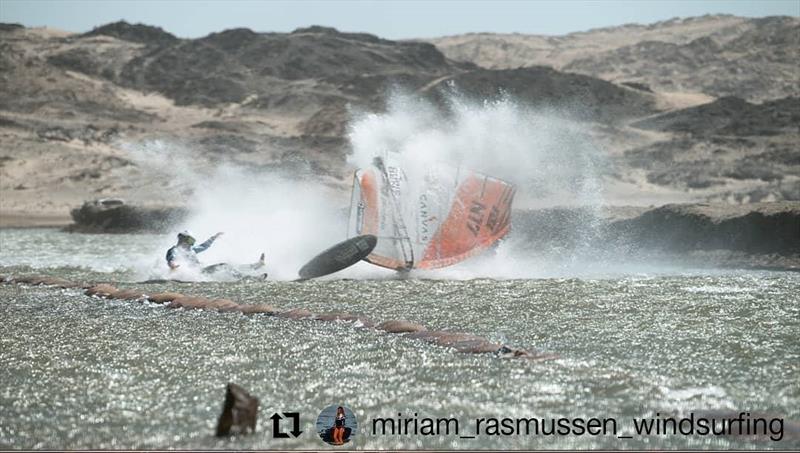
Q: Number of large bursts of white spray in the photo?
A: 2